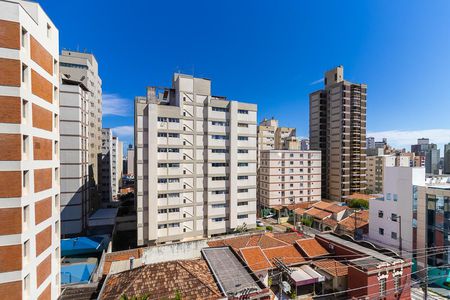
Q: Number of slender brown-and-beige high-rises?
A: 1